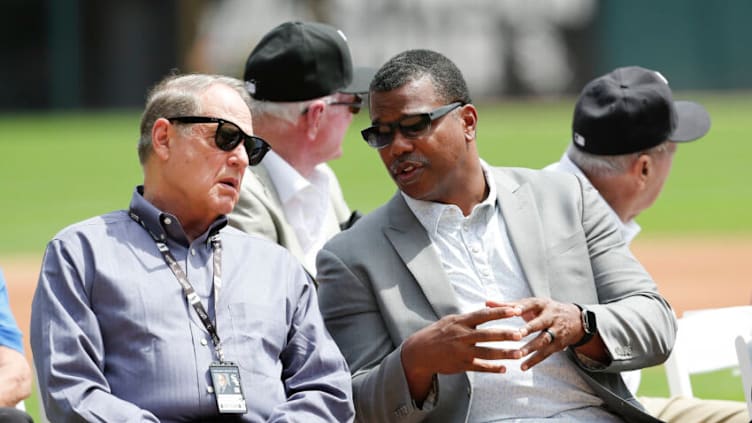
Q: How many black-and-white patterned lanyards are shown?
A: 1